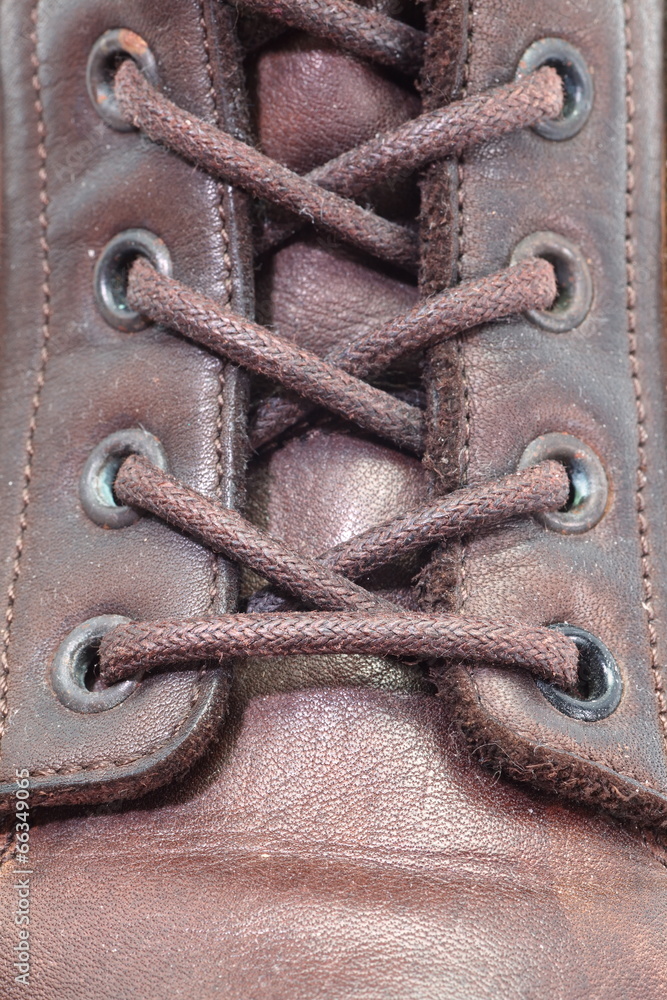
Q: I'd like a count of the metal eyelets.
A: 8